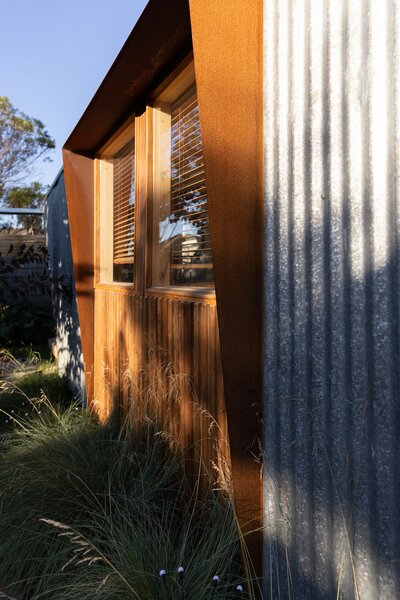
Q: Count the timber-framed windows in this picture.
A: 2